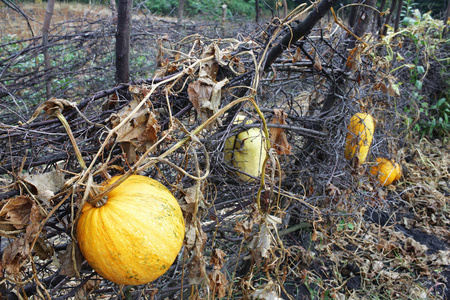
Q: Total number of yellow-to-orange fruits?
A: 4